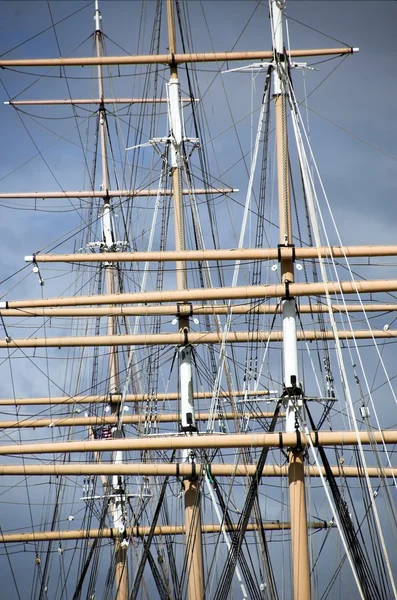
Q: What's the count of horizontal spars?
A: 12